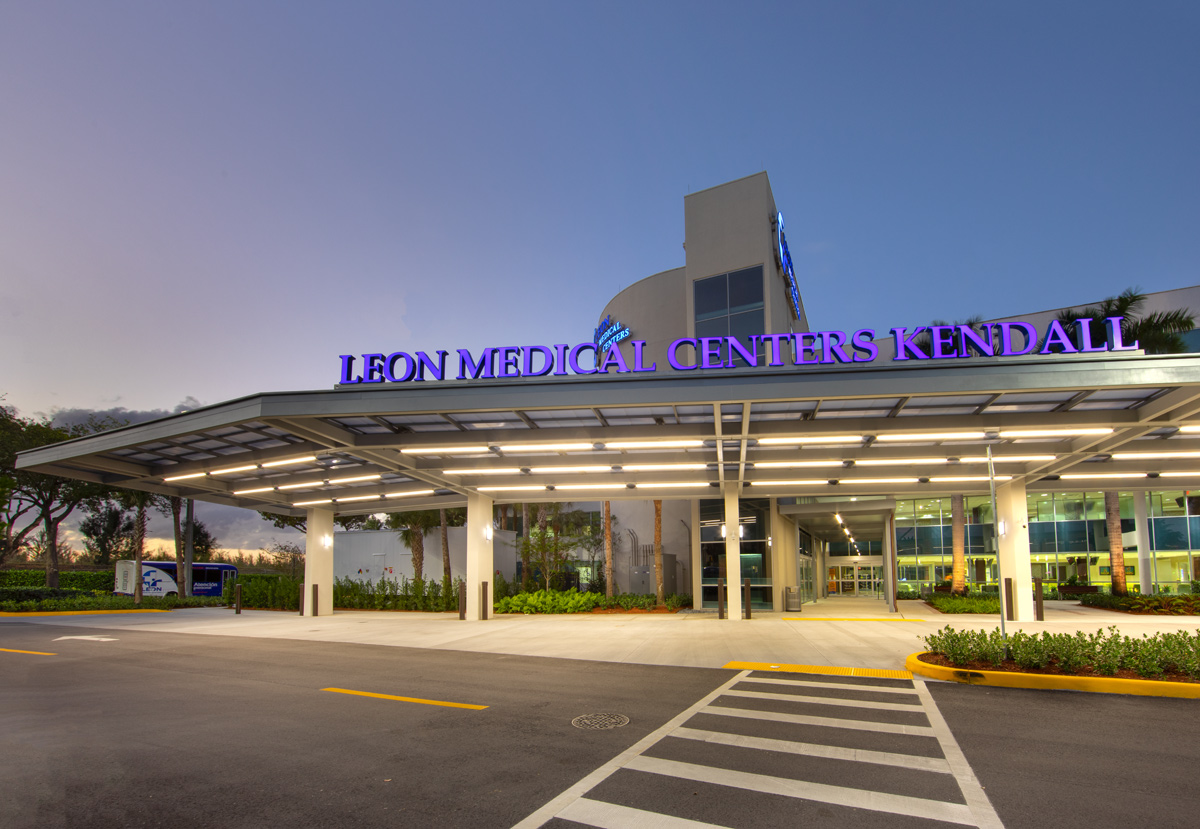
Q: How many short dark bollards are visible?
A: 9